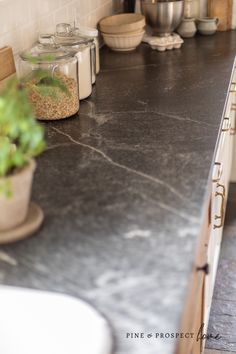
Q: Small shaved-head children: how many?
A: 0